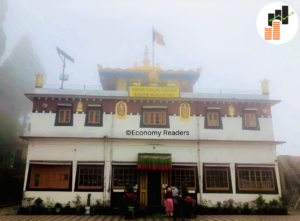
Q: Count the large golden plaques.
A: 2